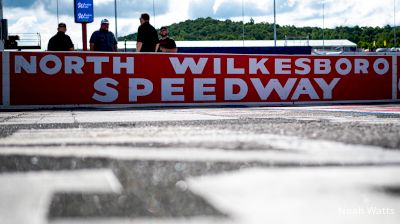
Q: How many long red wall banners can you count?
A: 1